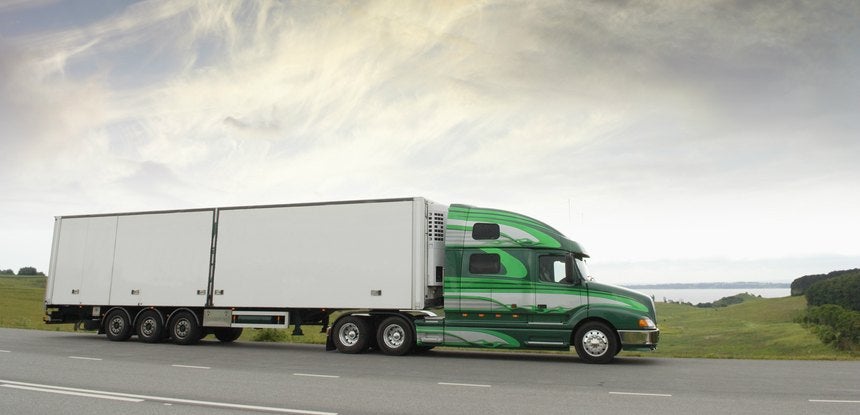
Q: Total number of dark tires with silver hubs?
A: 6